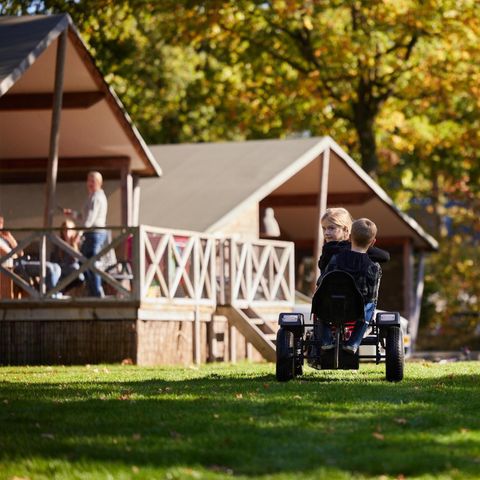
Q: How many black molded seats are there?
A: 1